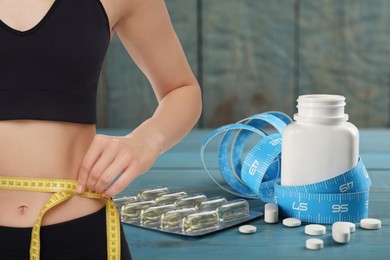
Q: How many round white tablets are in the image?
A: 8